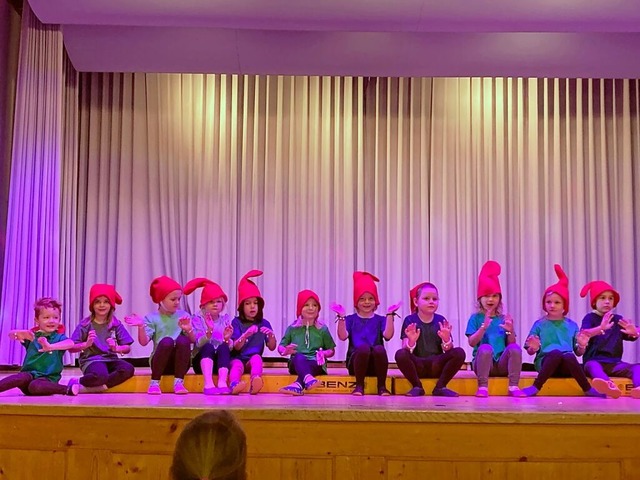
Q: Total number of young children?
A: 11